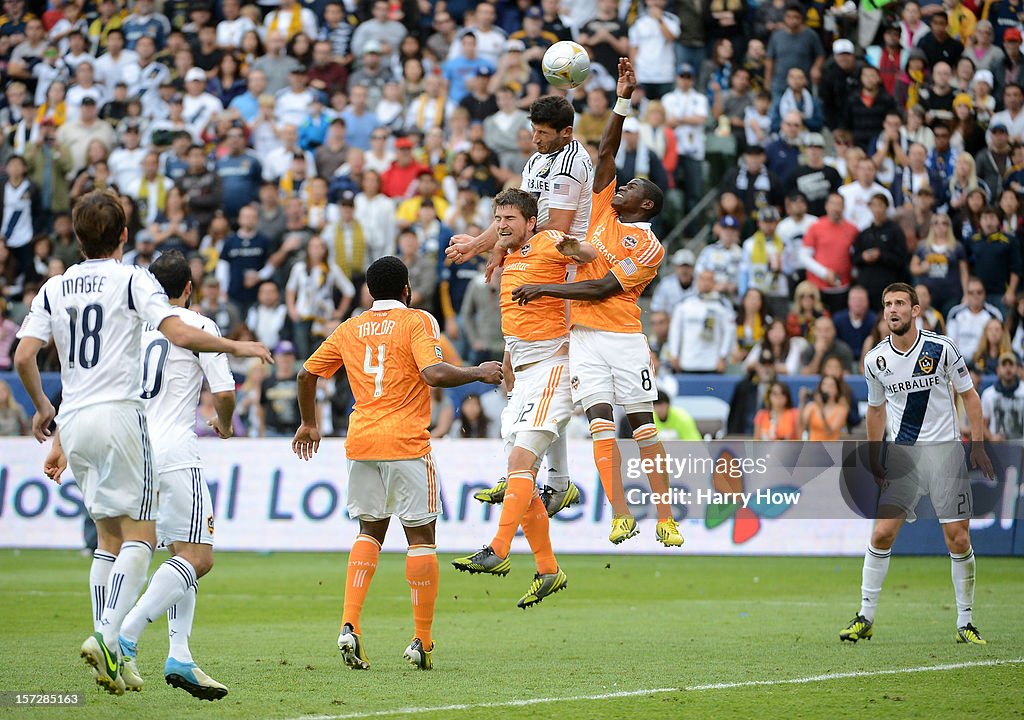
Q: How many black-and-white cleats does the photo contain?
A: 2